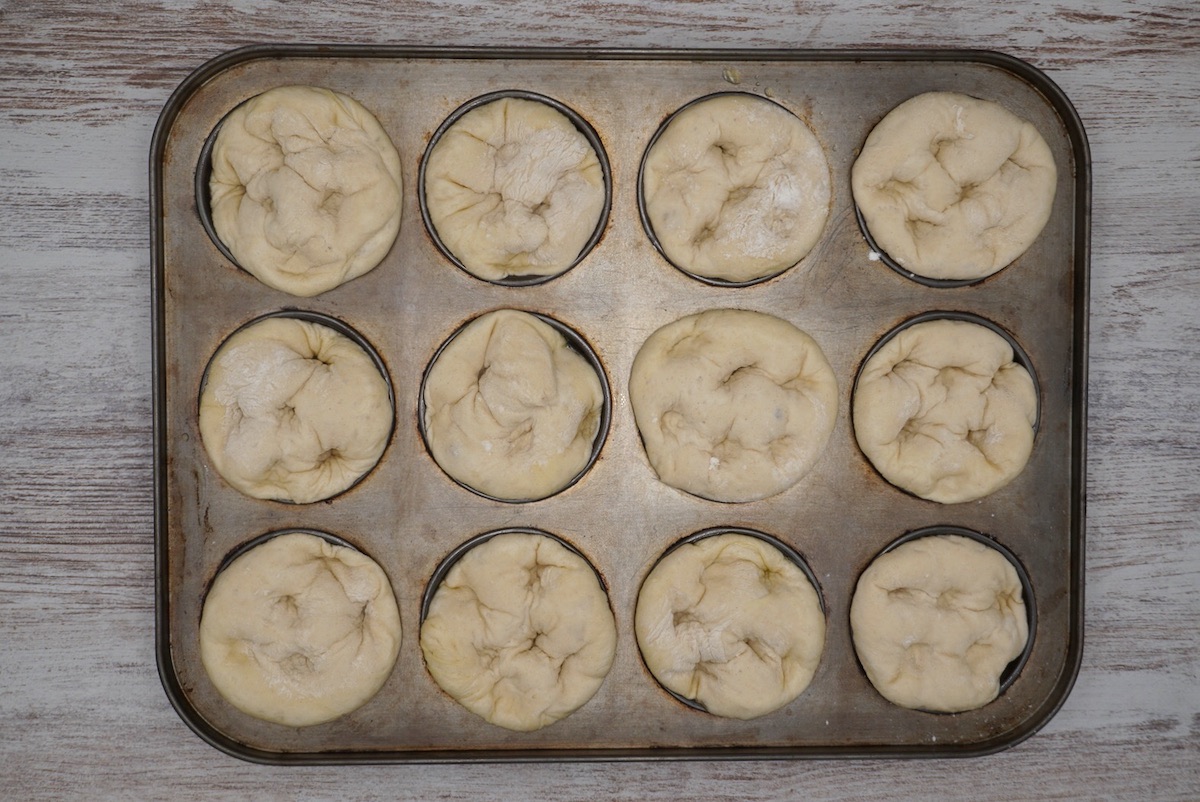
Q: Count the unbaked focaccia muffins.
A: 12